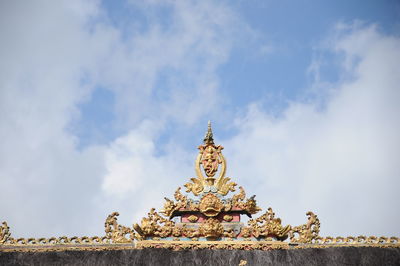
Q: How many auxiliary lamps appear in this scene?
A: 0